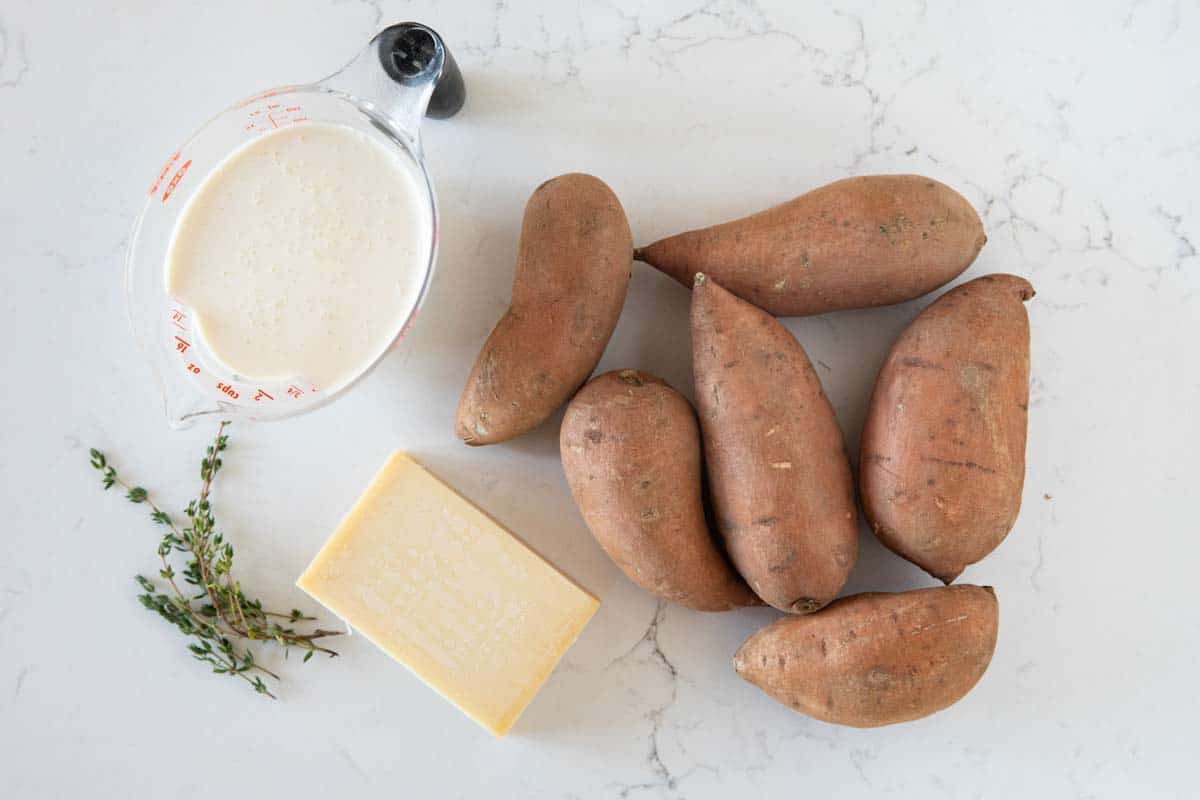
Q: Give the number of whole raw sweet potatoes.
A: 6